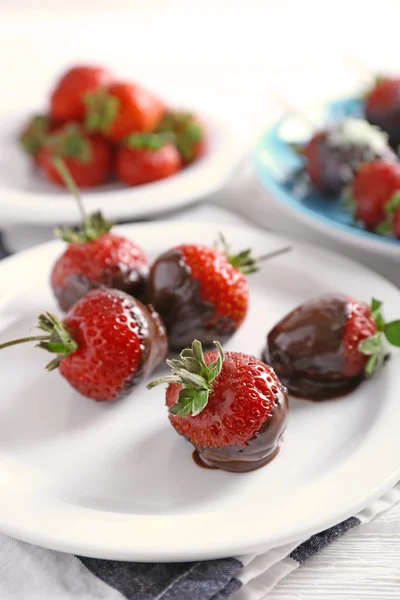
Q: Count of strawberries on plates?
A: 15